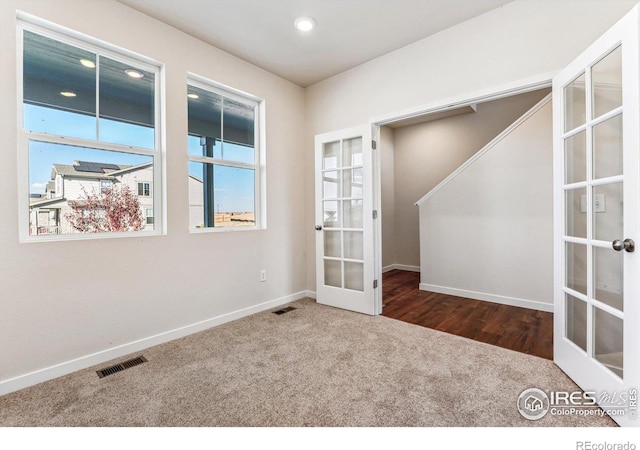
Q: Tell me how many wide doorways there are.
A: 1